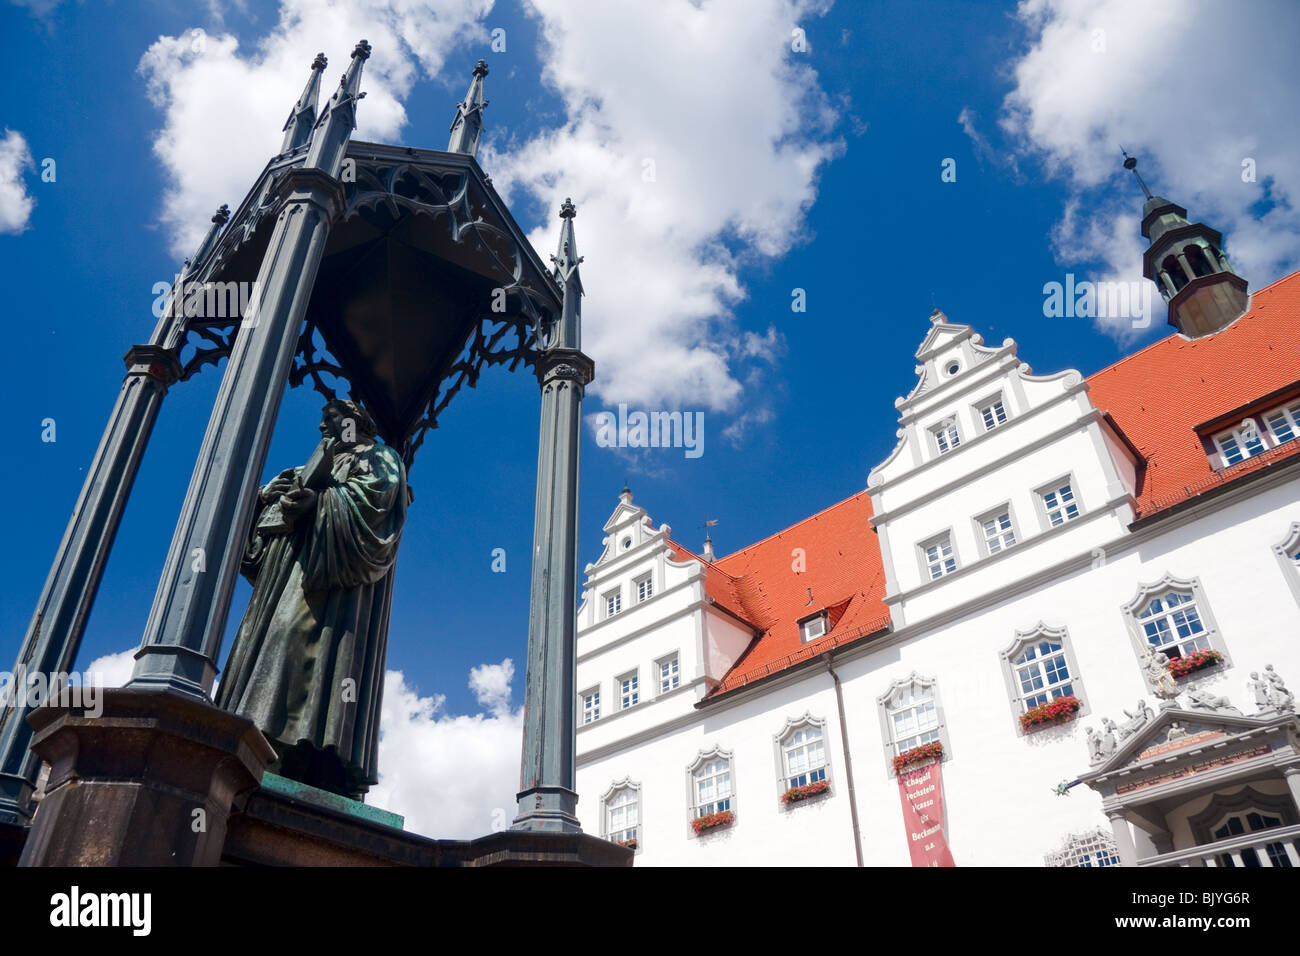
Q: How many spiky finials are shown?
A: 5